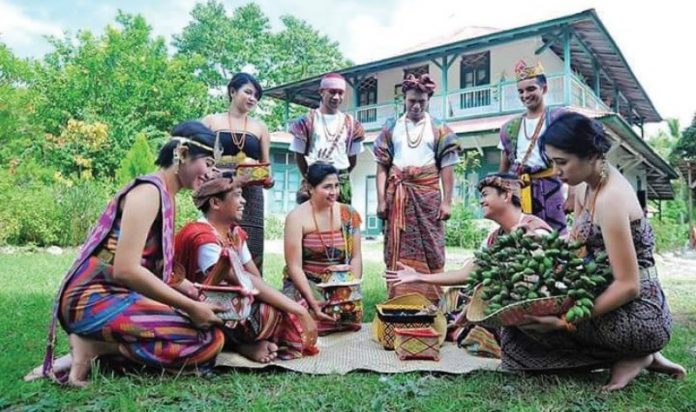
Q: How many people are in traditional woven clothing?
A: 9